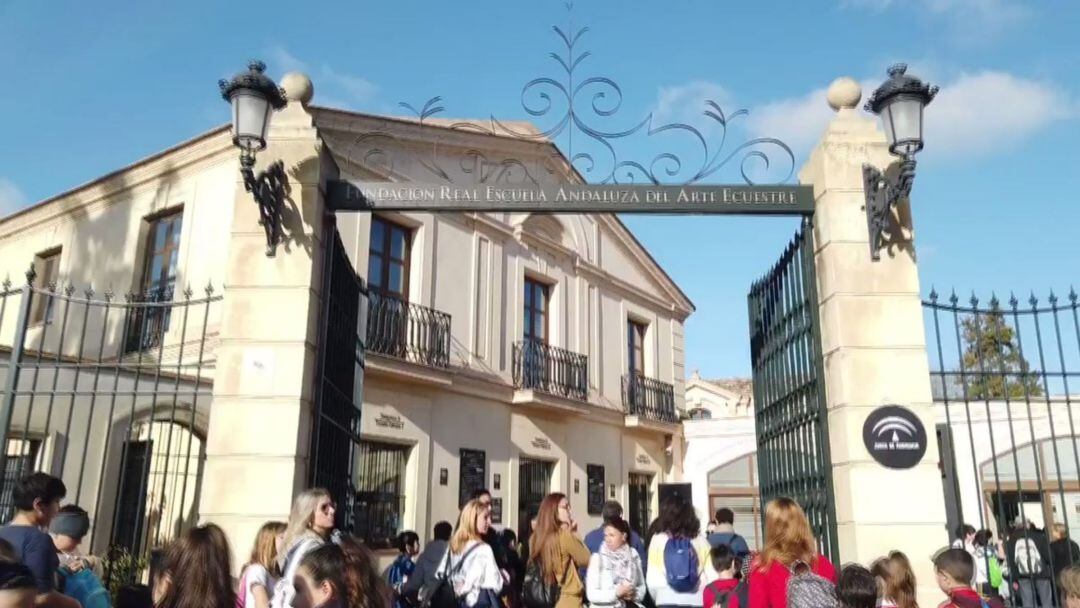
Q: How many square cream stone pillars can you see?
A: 2